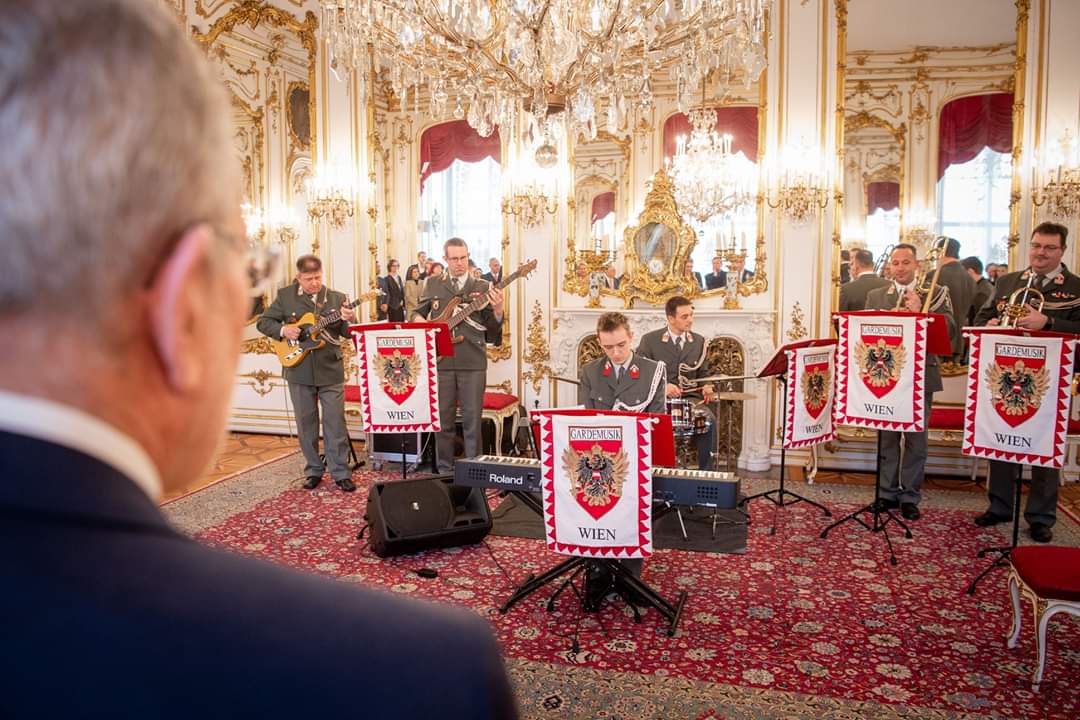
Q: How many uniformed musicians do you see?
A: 6